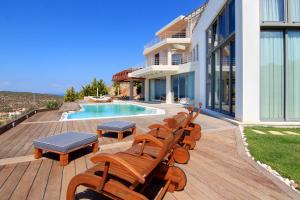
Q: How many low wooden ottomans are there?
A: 2